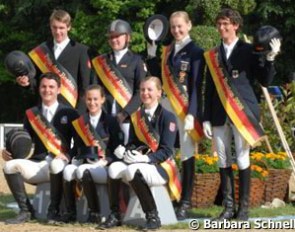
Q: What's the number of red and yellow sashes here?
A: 7